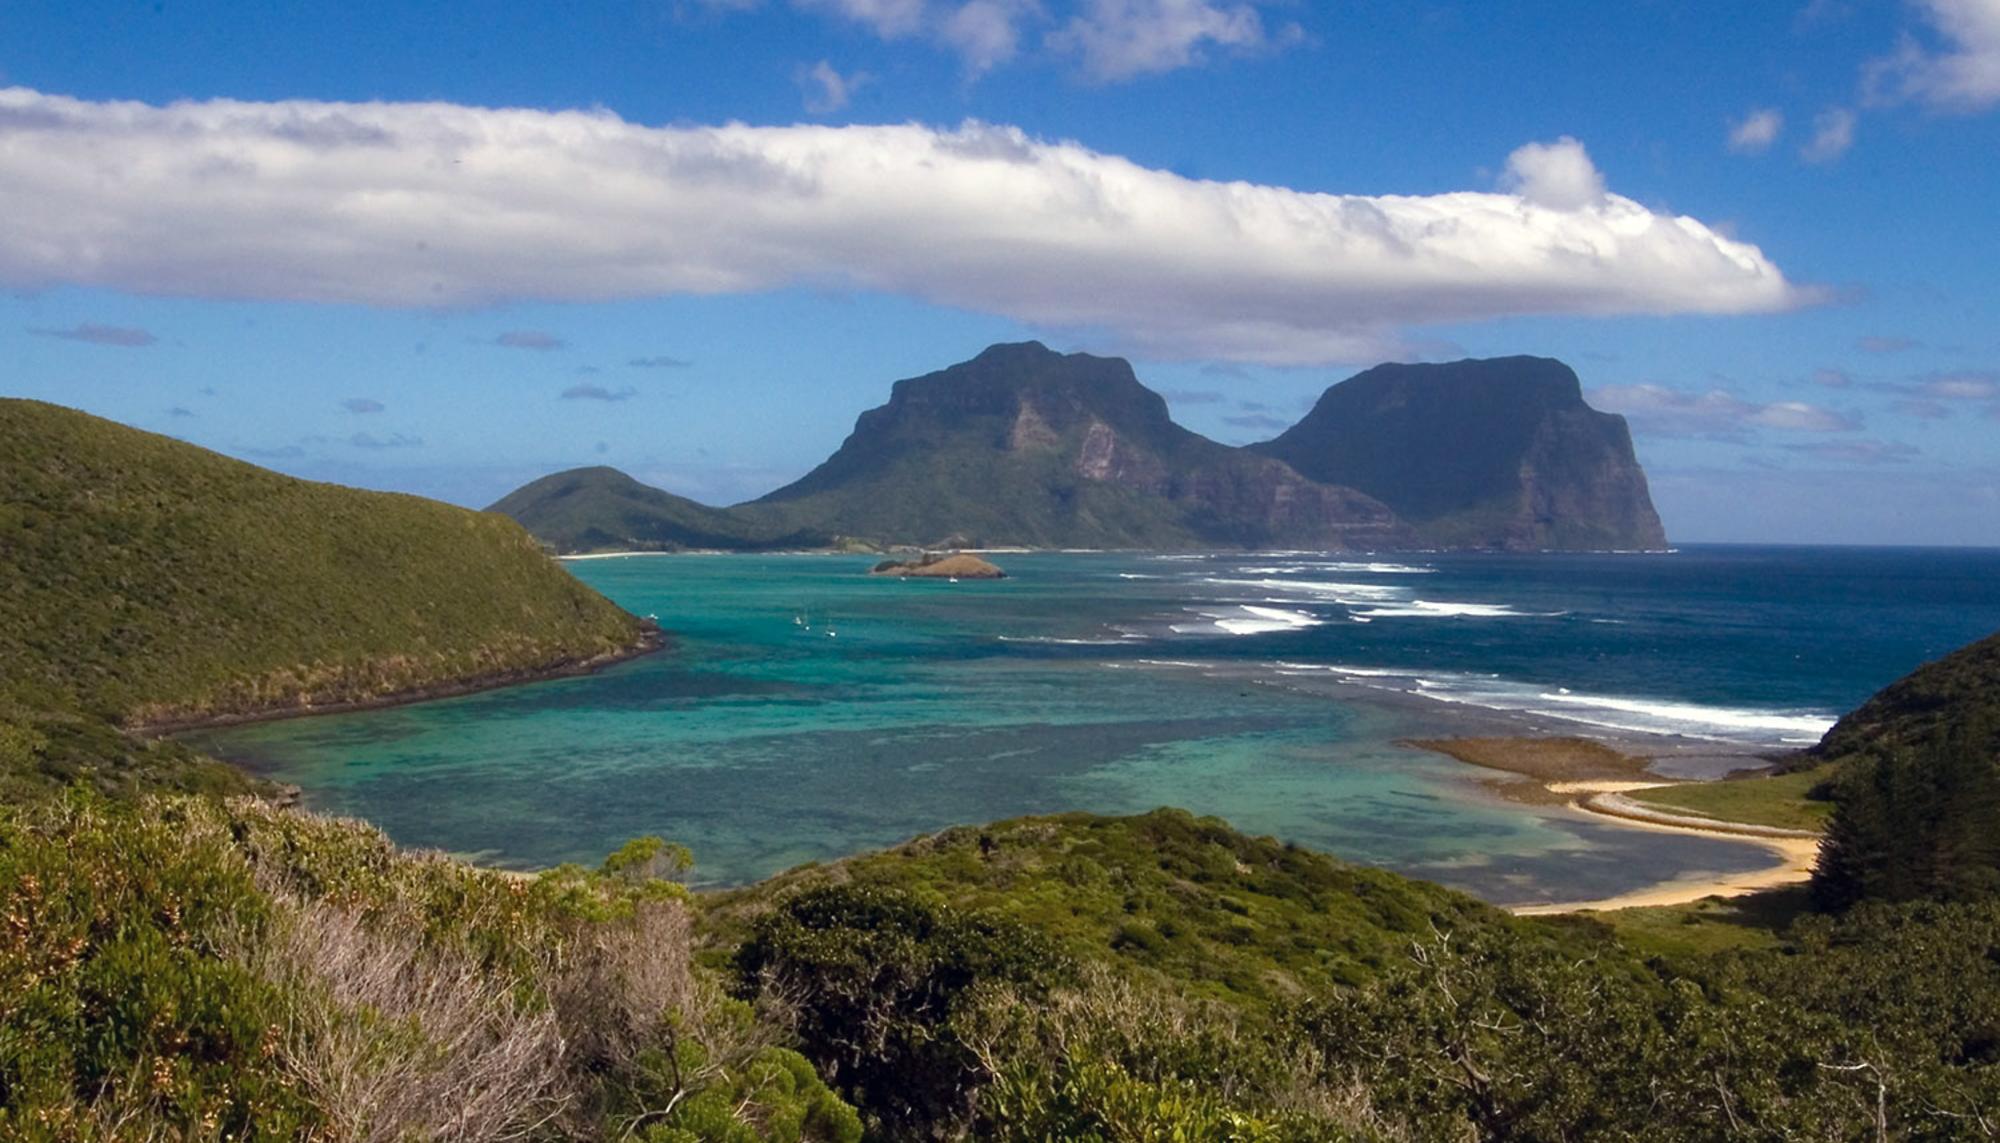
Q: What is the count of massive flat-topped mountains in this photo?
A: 2